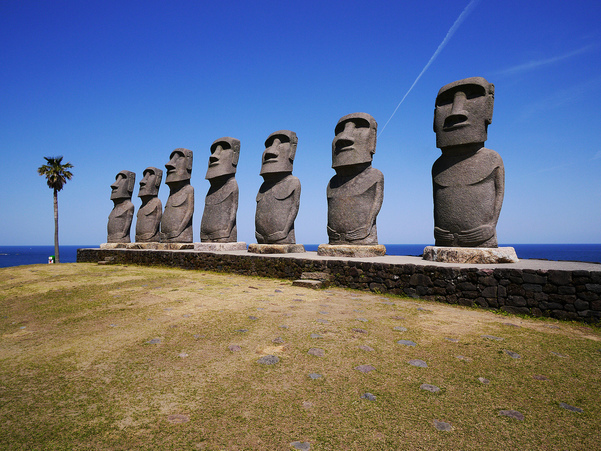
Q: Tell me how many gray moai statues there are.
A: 7